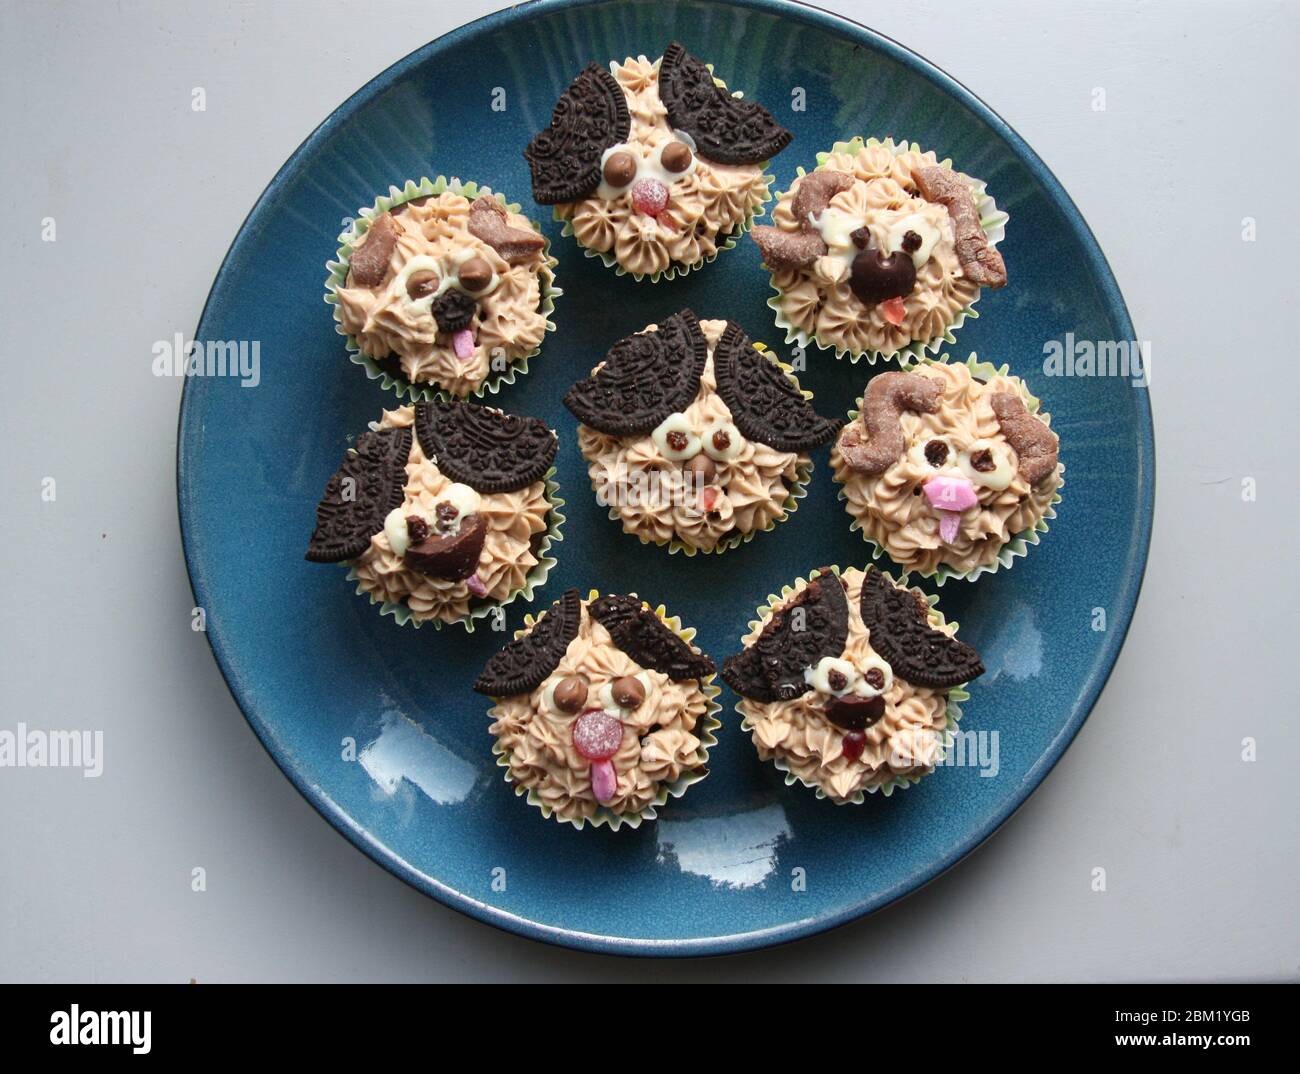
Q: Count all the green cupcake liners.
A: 6